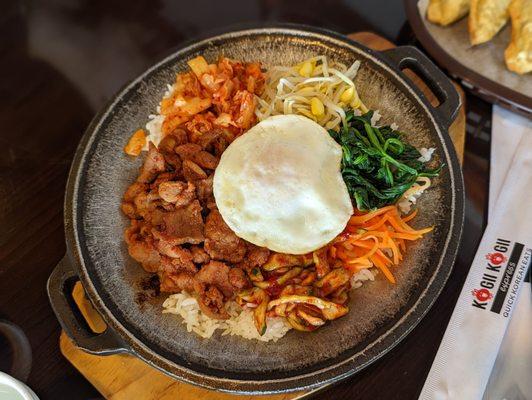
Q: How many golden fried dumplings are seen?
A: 3